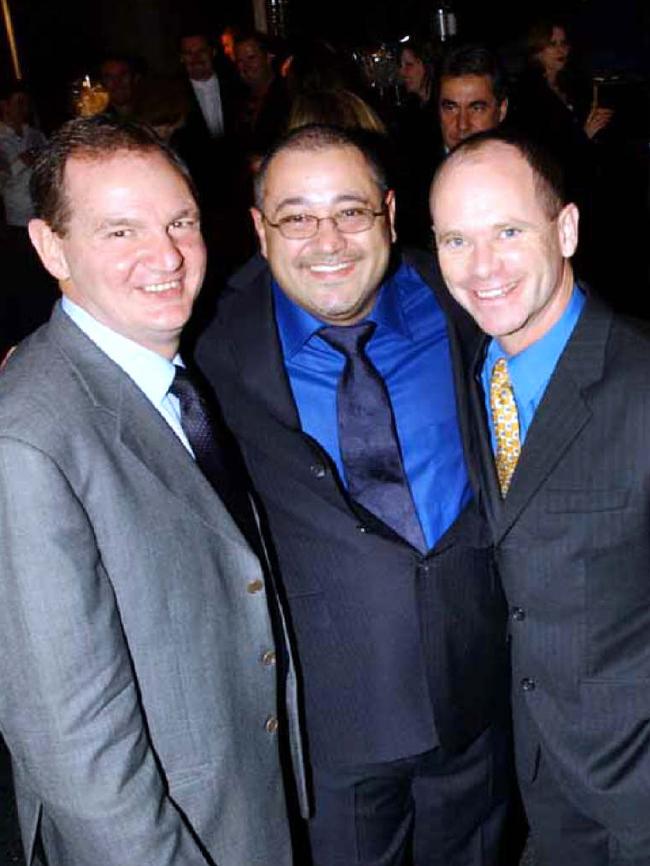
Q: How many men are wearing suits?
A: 3